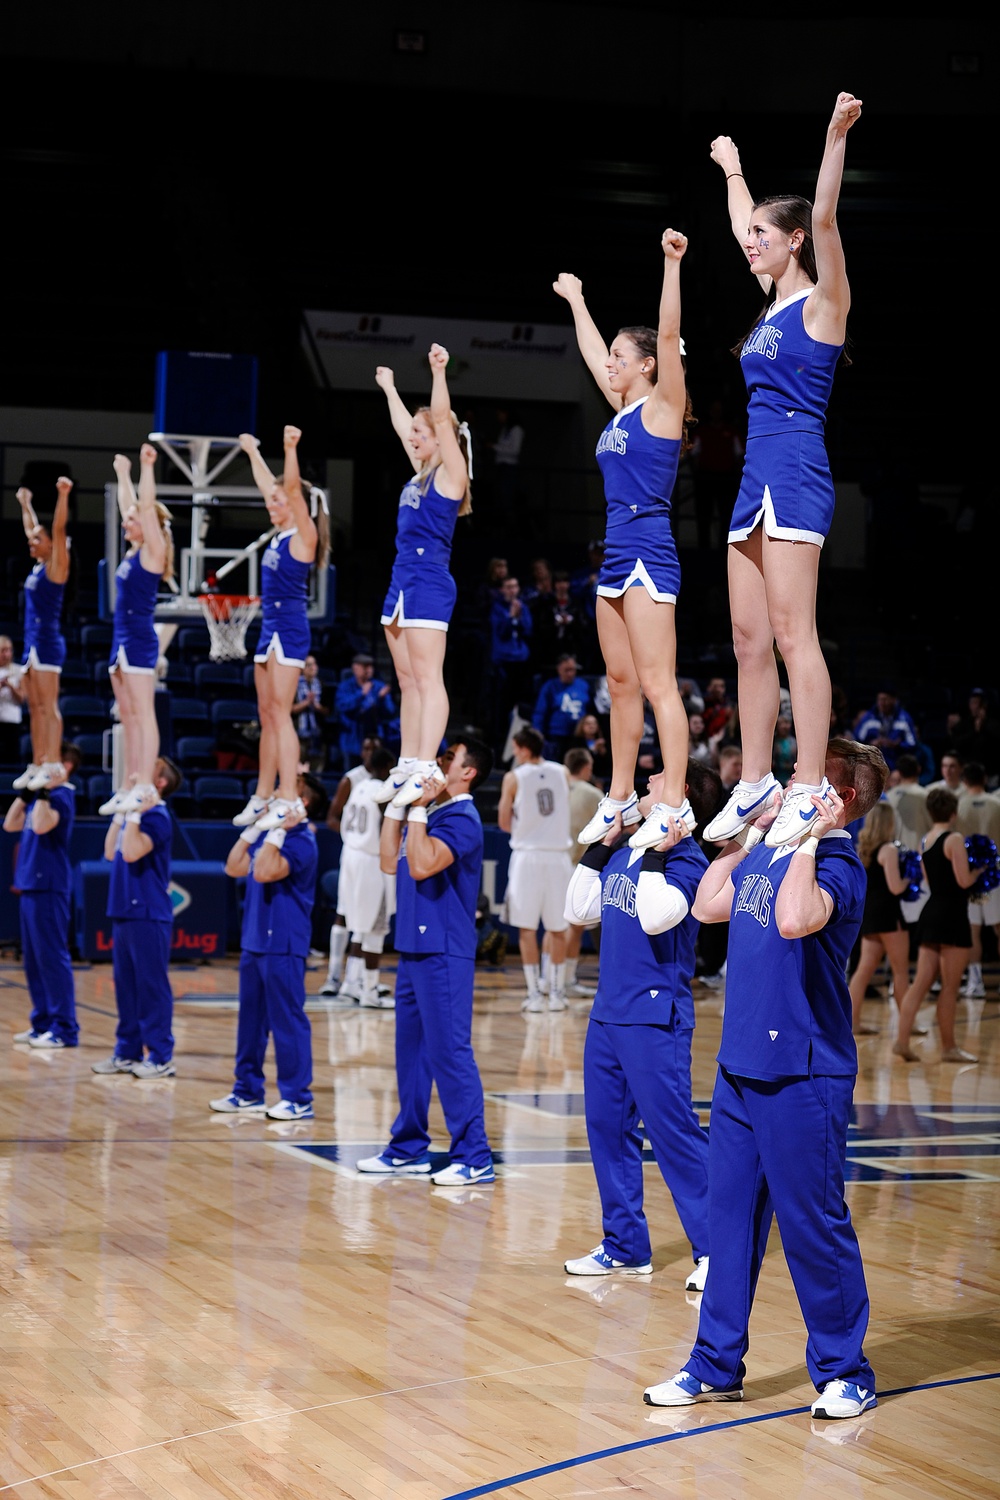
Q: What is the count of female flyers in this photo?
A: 6